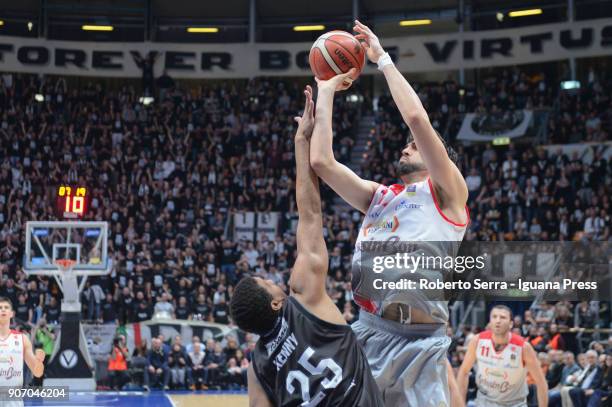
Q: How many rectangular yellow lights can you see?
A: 5